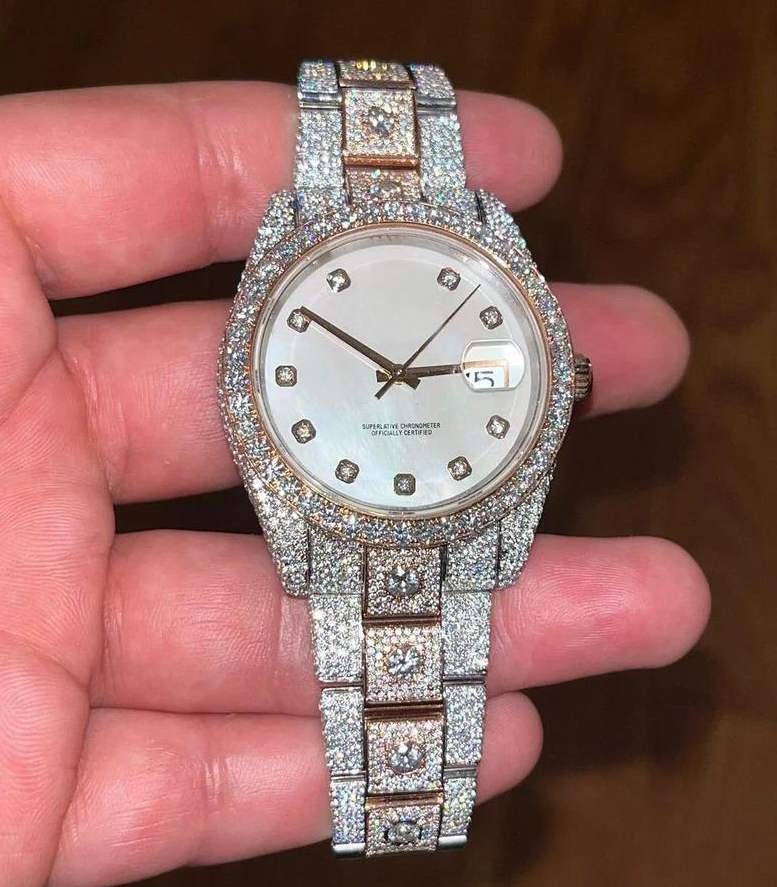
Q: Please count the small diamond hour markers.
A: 10